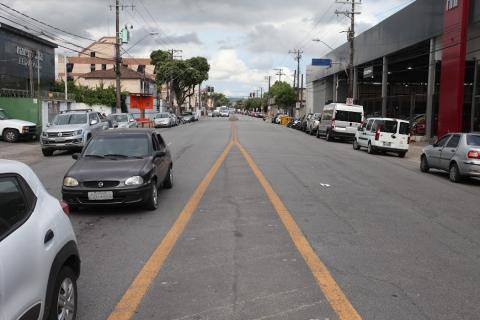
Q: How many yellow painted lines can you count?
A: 2